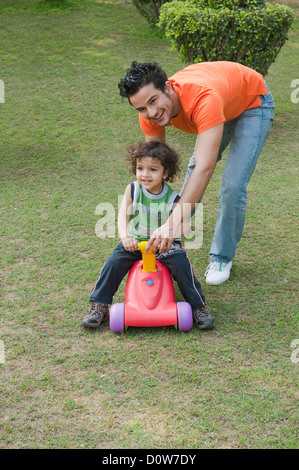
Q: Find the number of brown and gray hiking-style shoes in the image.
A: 2